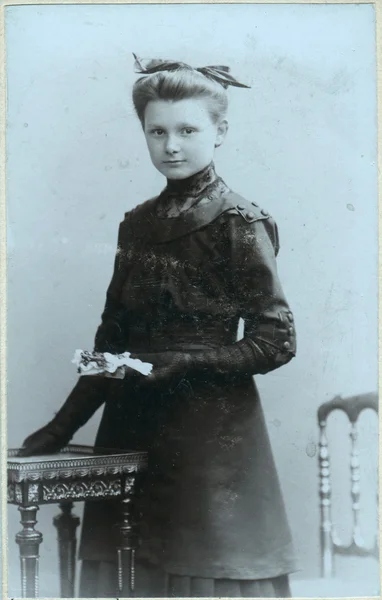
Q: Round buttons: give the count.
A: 7